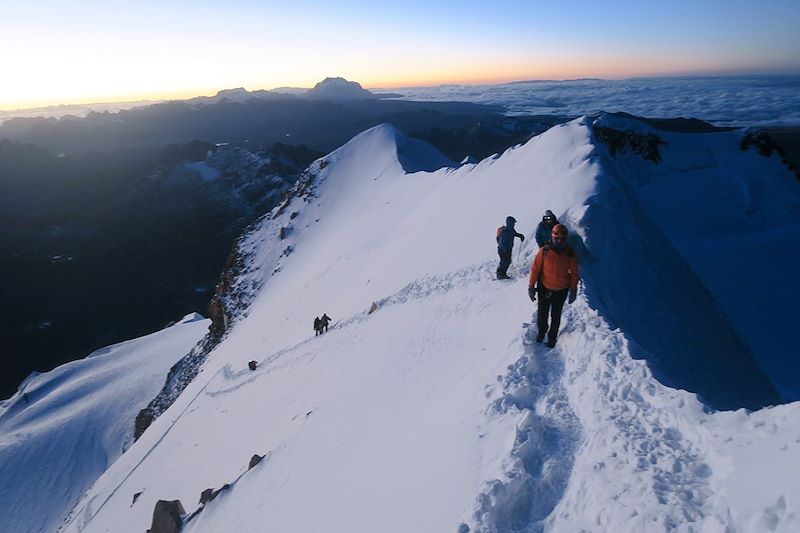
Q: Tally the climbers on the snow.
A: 6